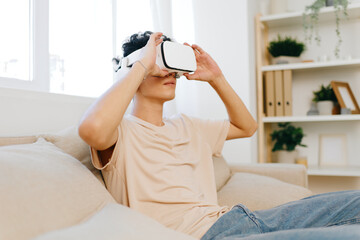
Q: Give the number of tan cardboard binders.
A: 3